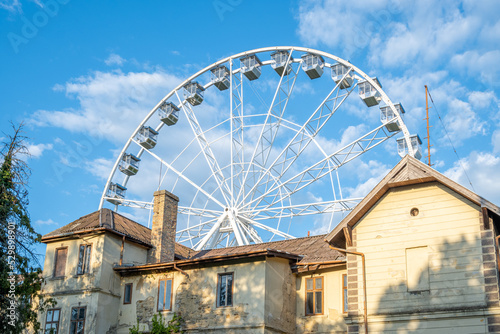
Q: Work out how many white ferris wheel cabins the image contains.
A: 13